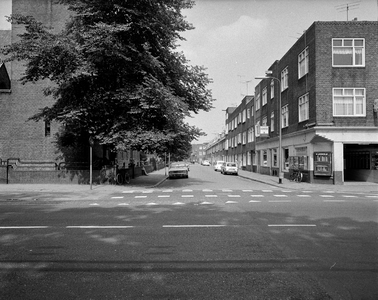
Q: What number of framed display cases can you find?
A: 1